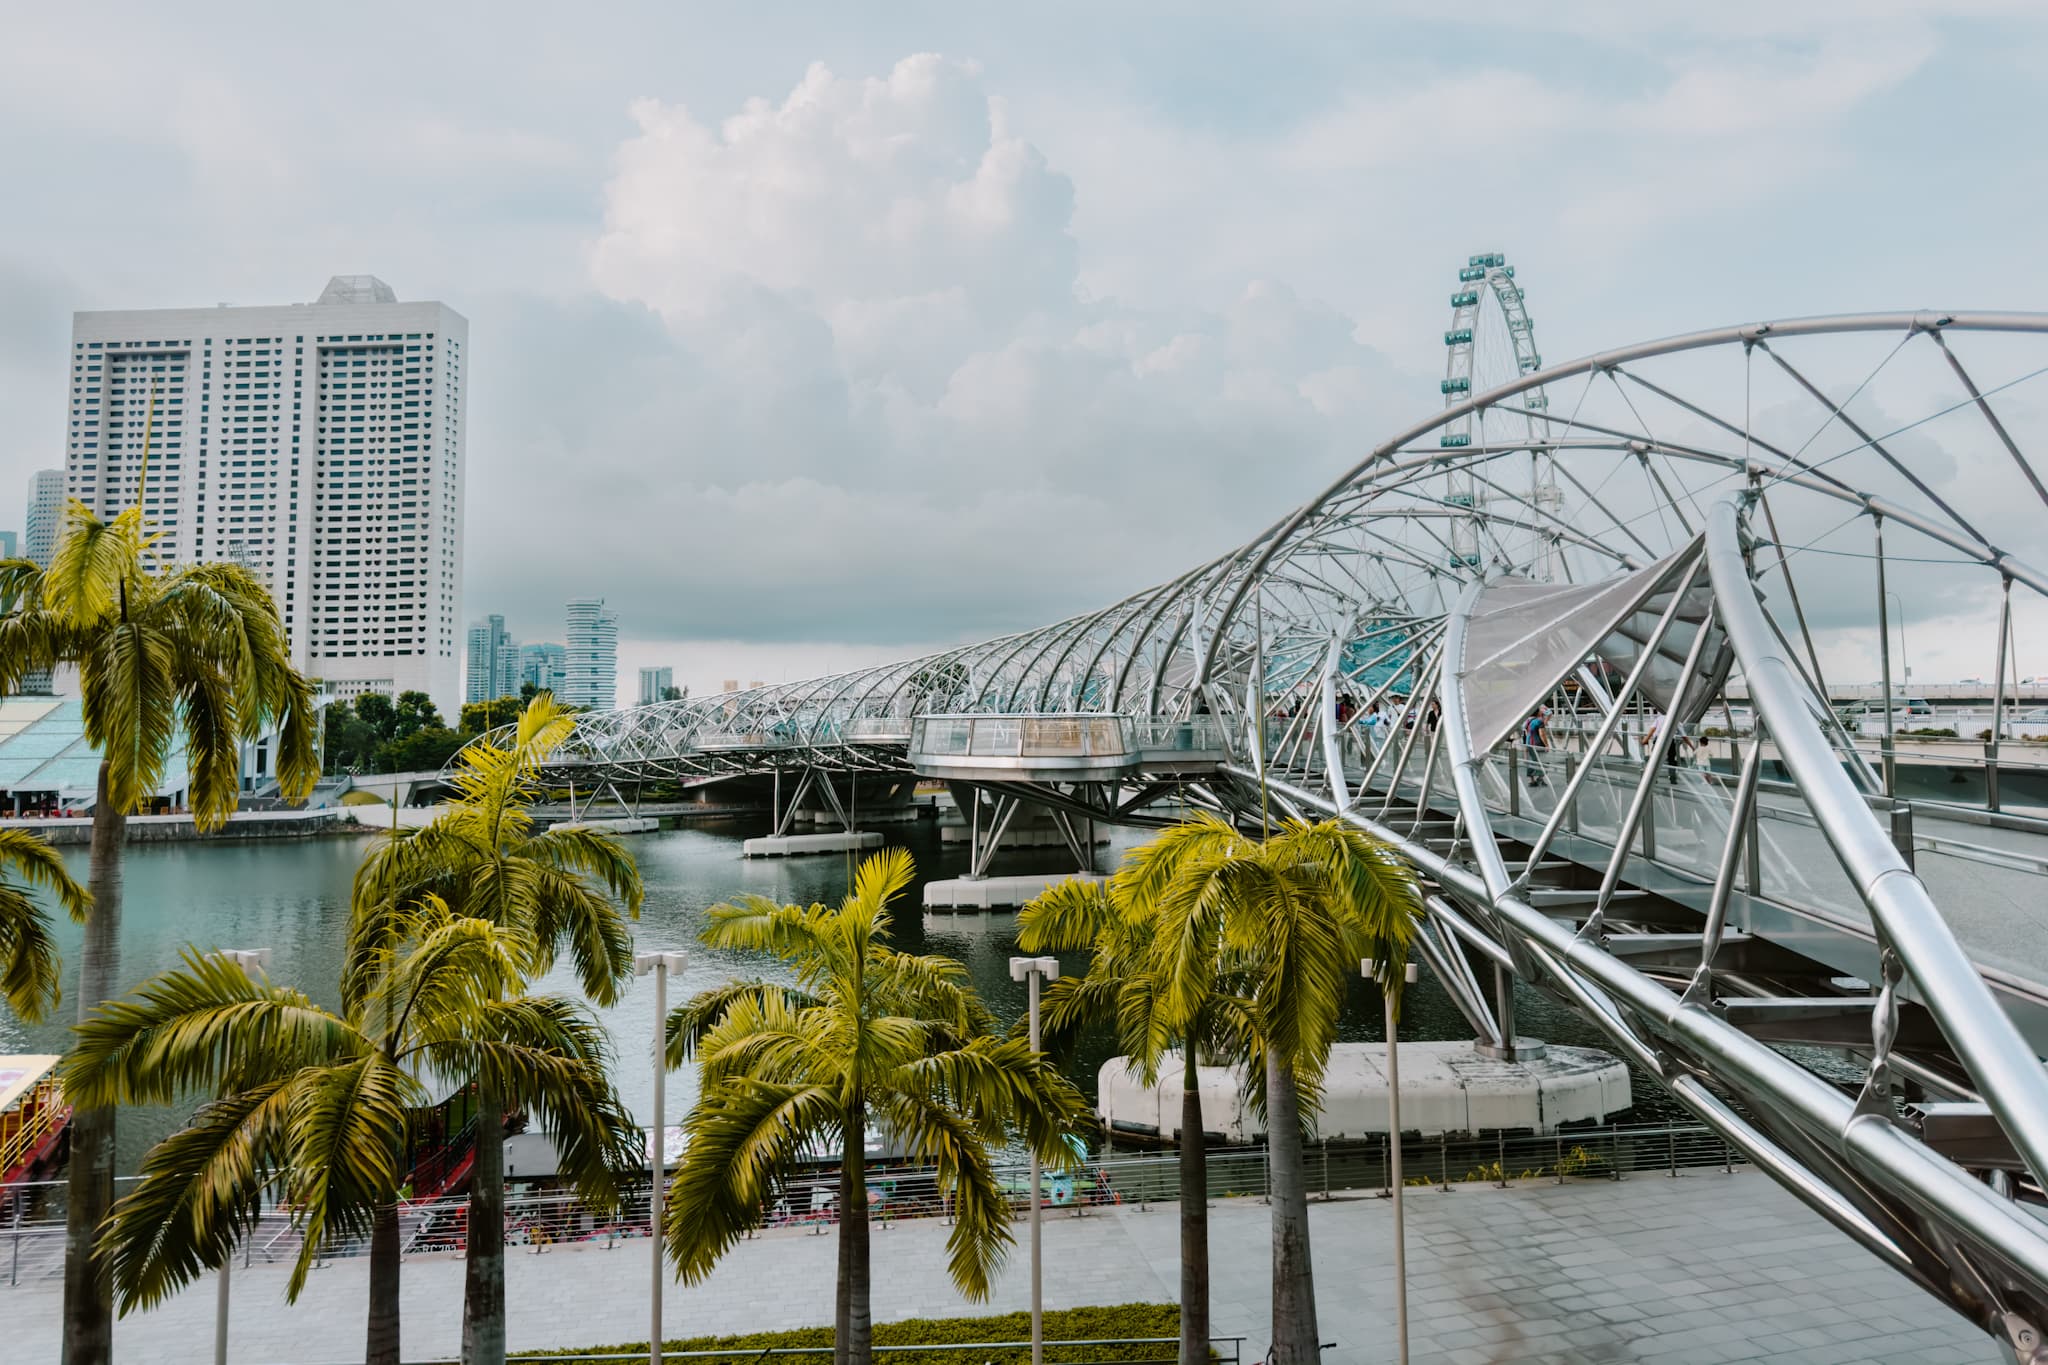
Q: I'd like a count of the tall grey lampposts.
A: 4